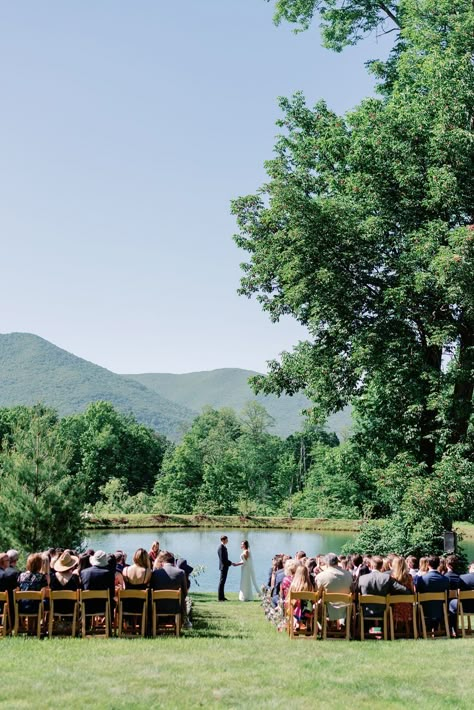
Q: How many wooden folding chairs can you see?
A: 12